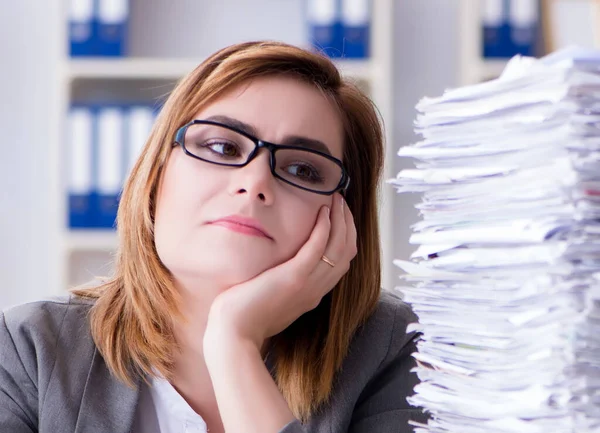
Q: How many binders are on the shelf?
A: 9